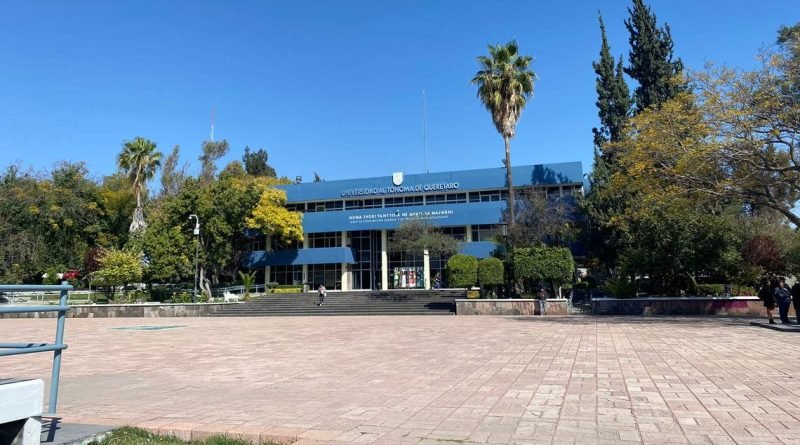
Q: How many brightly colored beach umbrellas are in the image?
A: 0